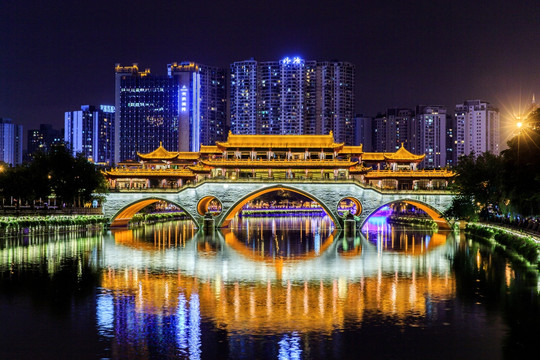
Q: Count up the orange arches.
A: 5